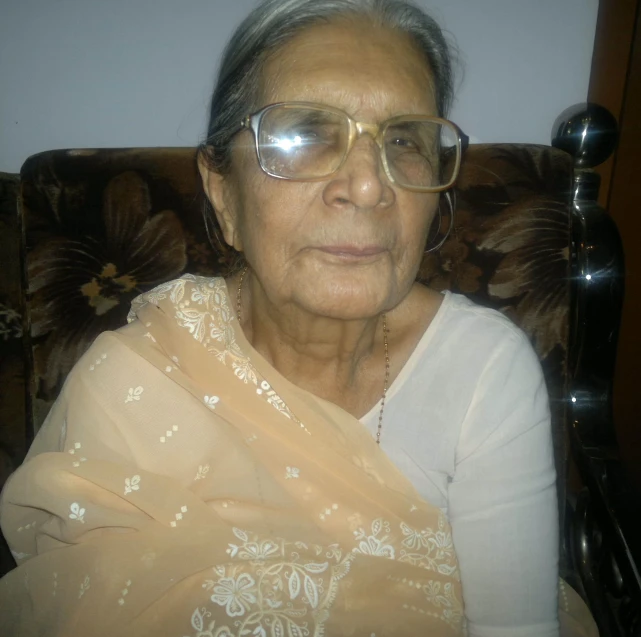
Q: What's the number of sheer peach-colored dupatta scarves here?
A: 1